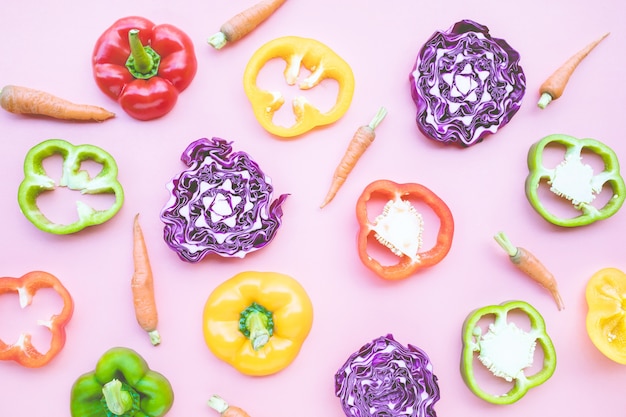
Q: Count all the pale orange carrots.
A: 7